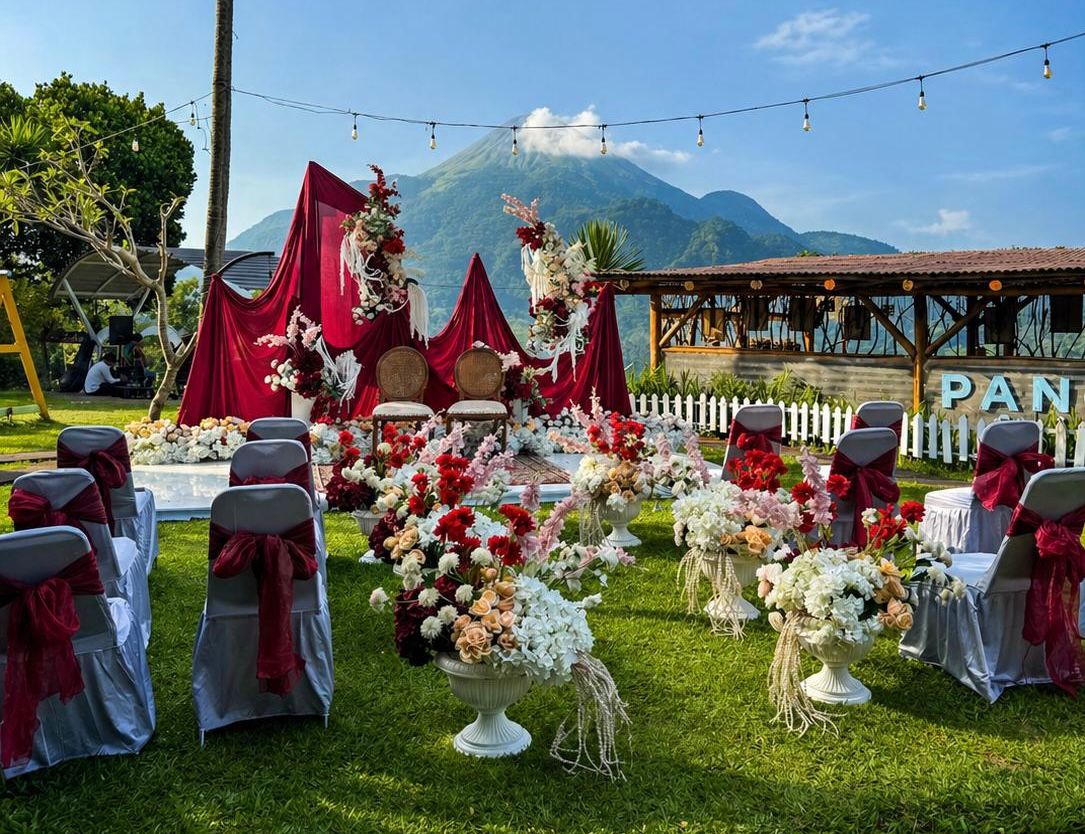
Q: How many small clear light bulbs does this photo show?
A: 10